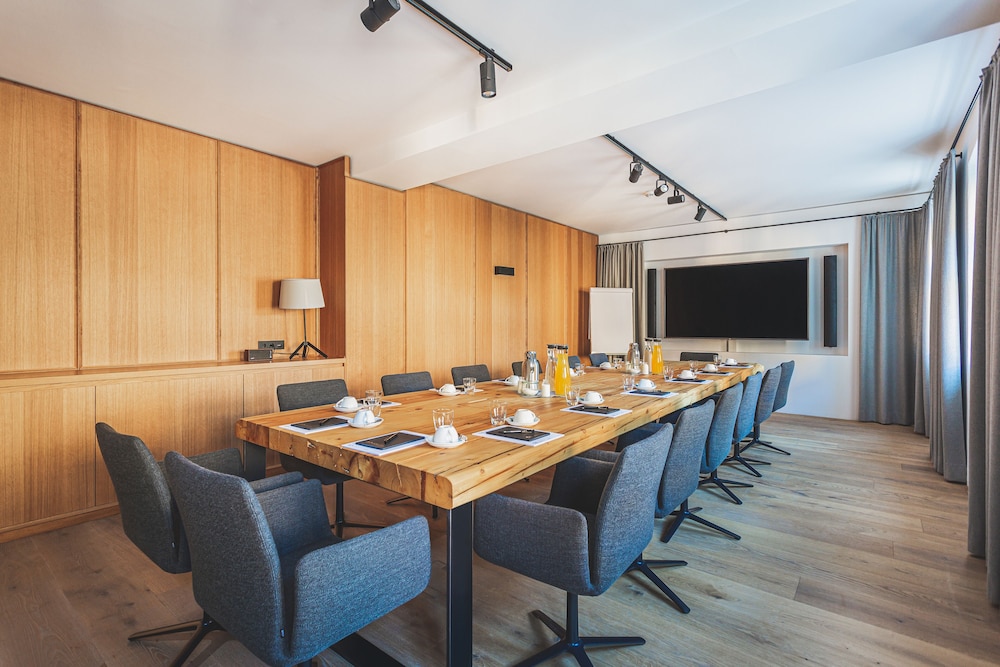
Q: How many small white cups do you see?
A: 13